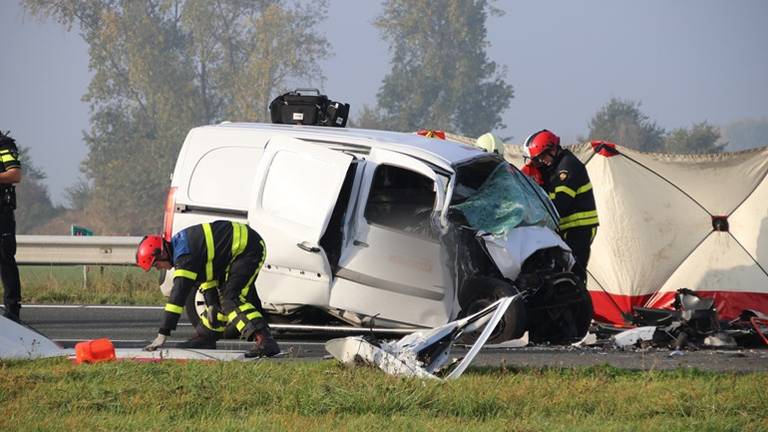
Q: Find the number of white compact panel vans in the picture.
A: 1